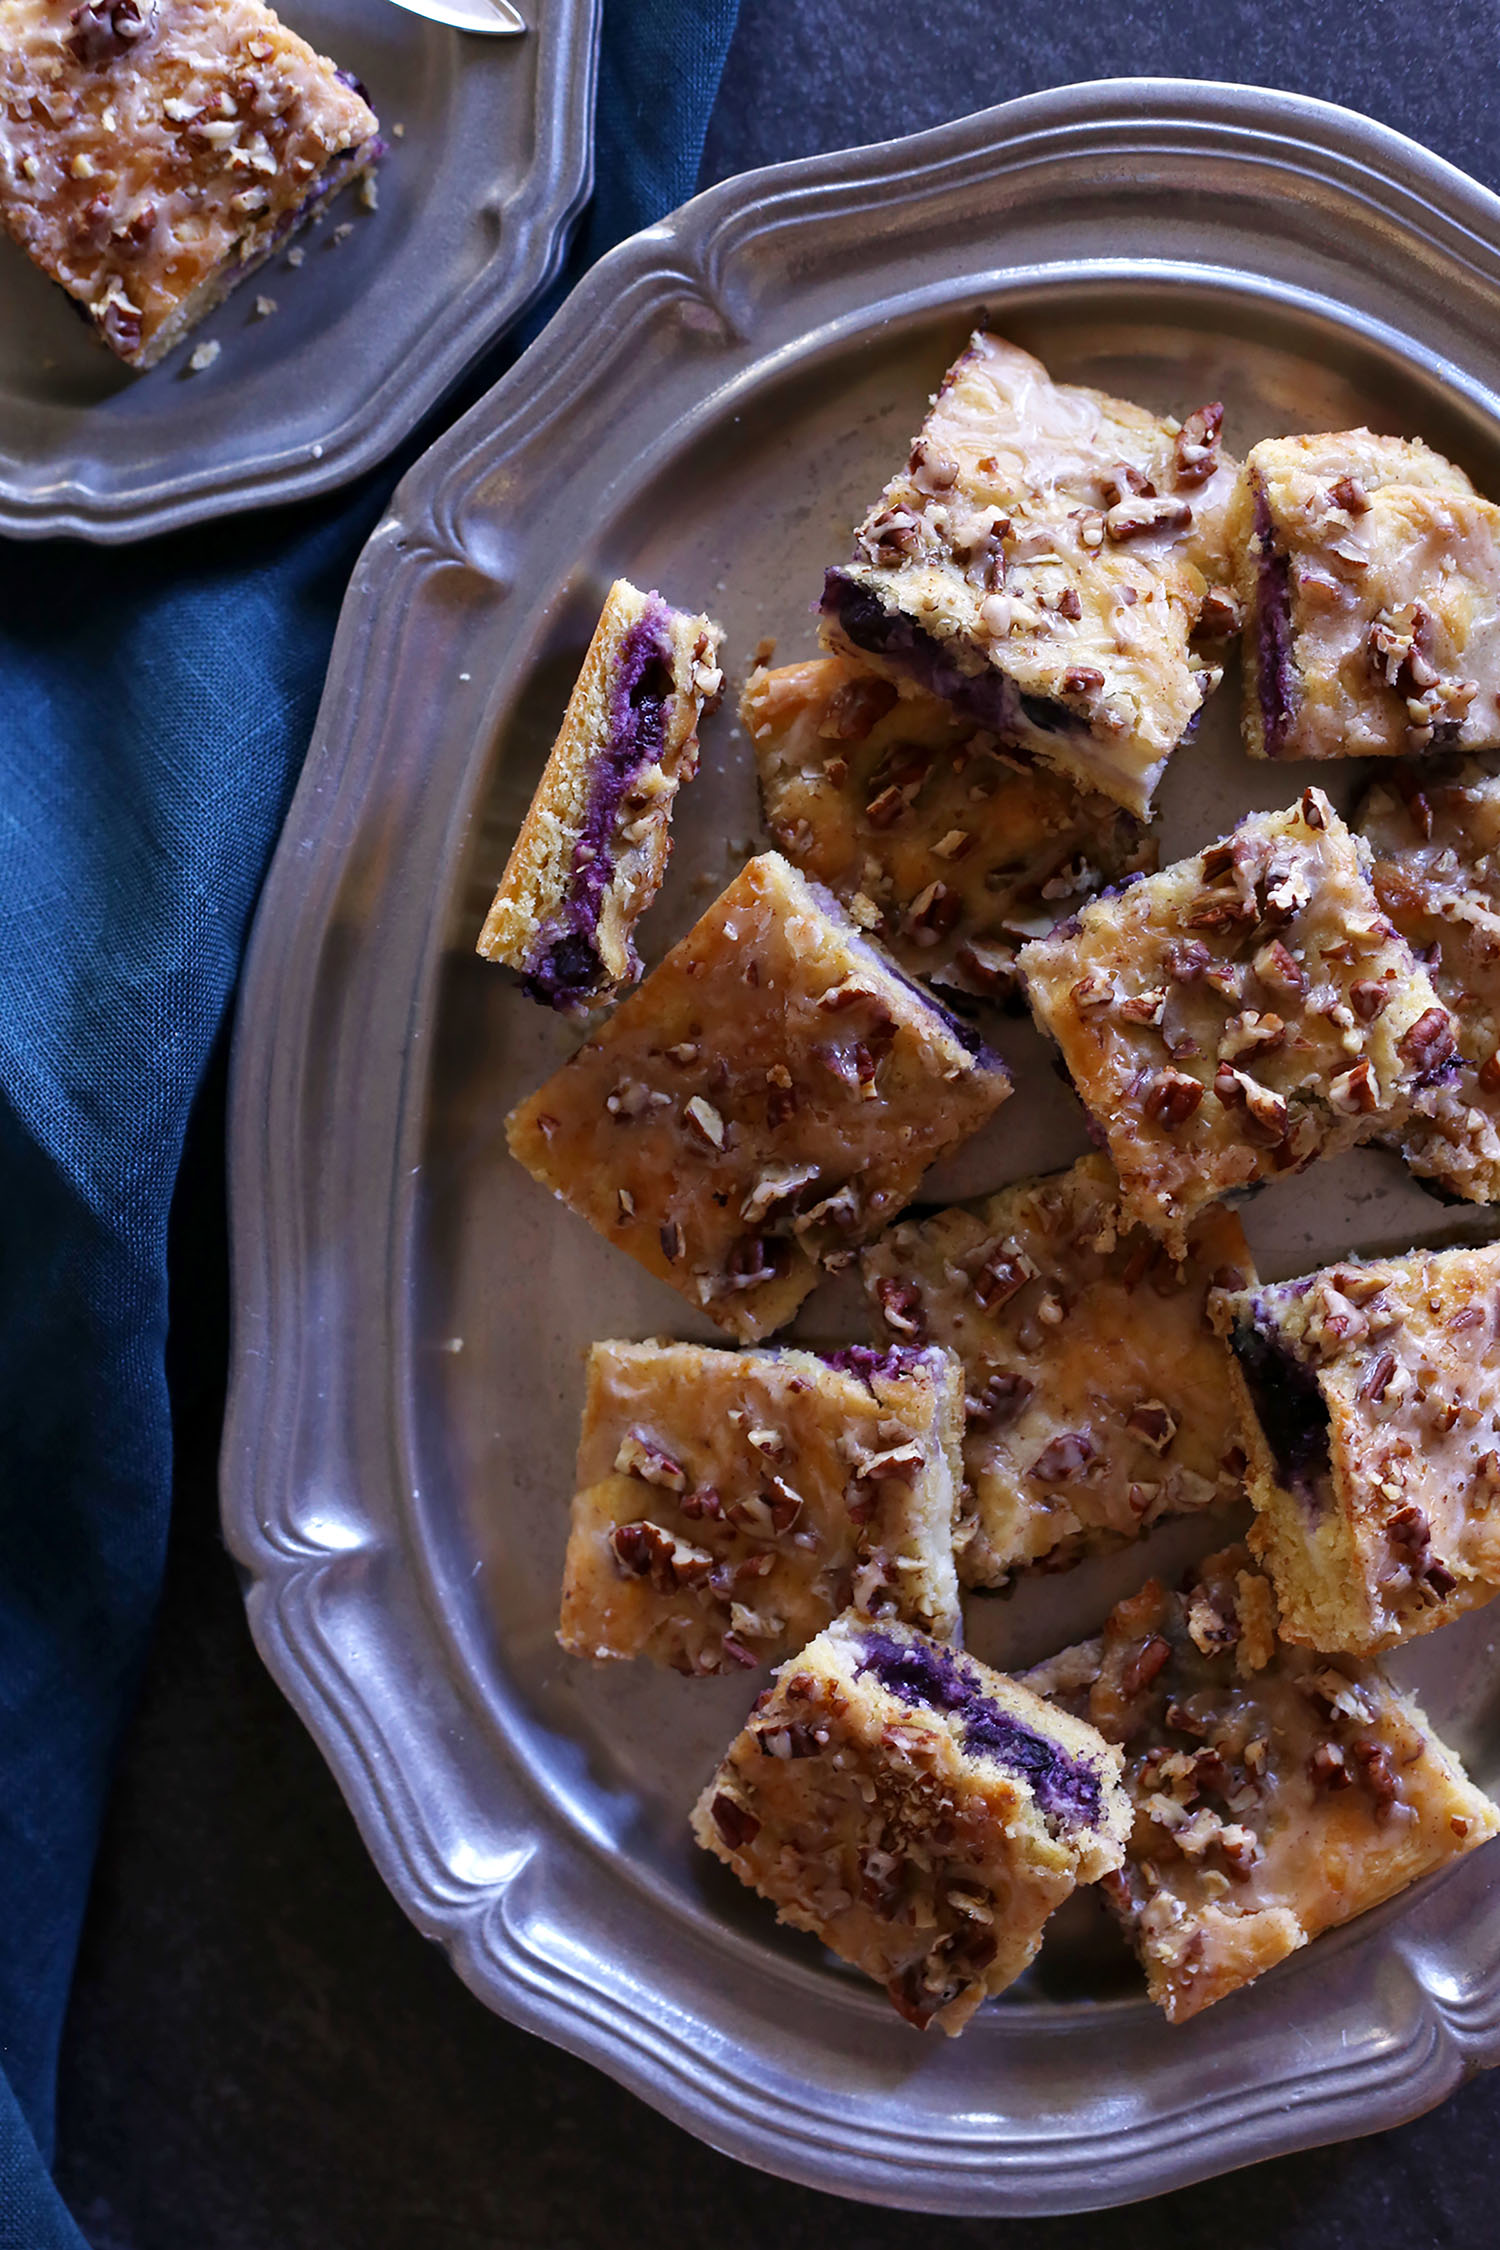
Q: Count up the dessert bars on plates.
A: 13